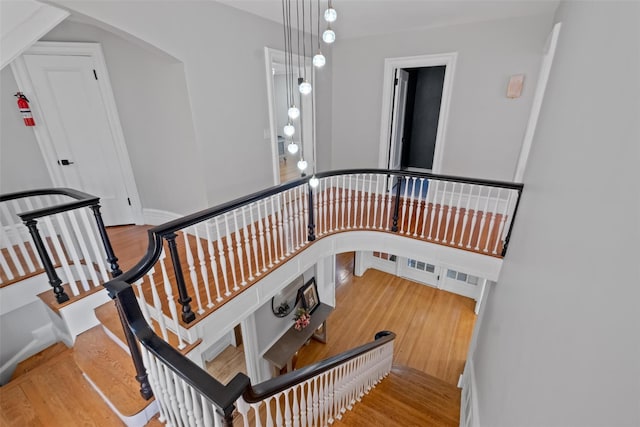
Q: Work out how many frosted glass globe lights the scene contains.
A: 9